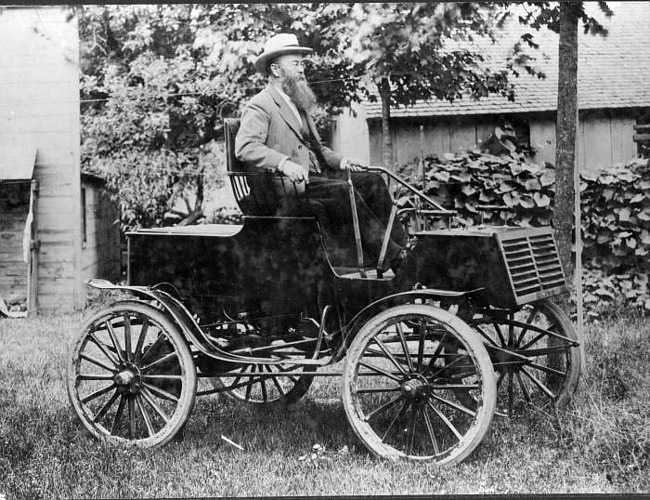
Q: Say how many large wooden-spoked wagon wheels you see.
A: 4